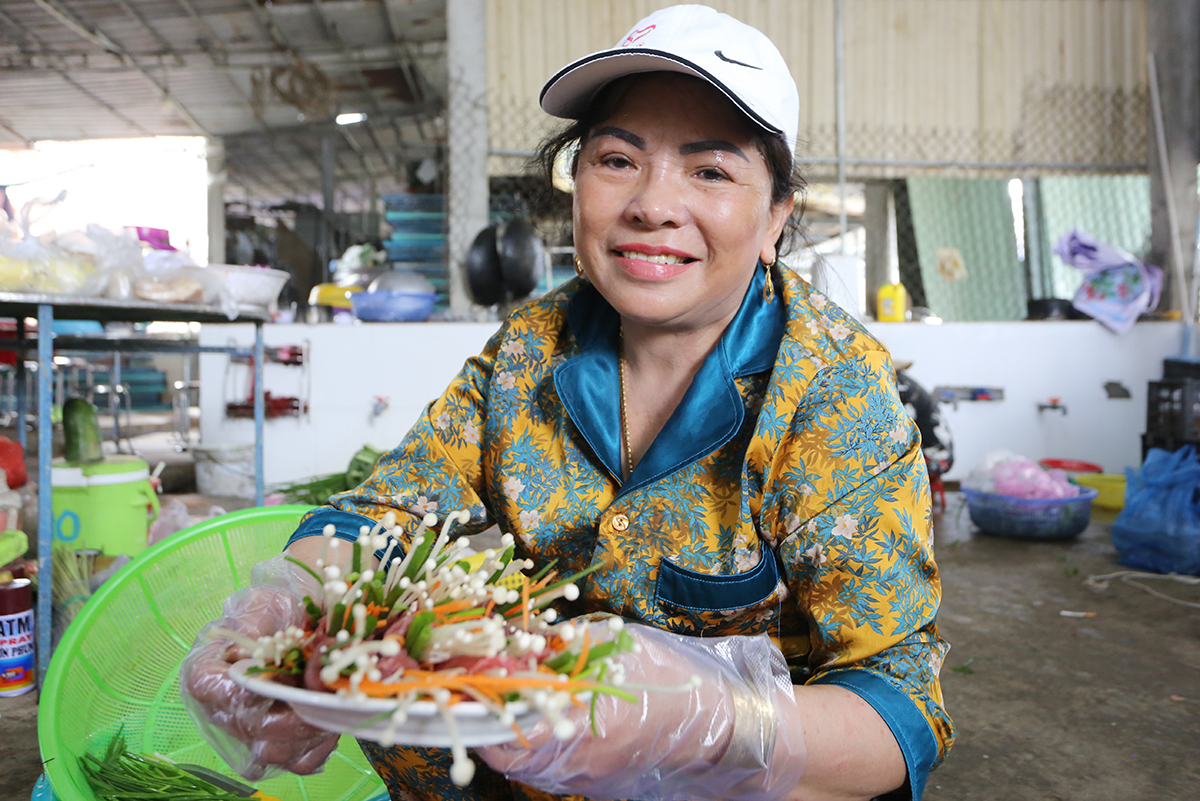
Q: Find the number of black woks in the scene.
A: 2